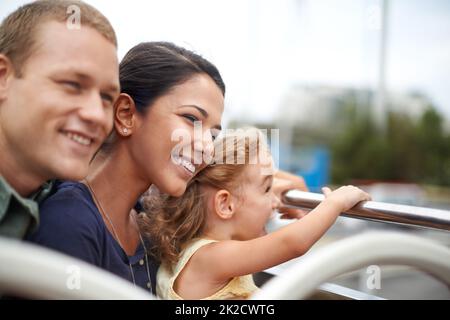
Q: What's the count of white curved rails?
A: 2